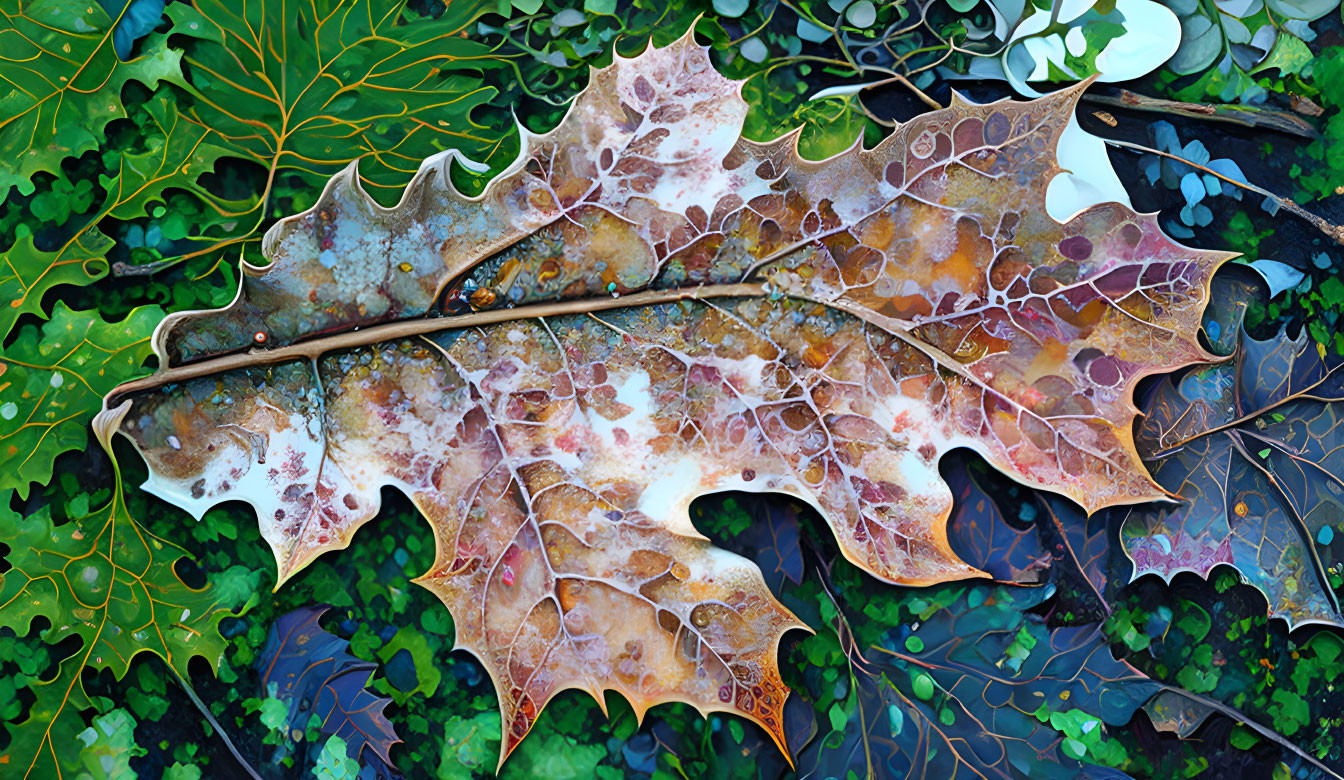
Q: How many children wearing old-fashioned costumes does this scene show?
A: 0